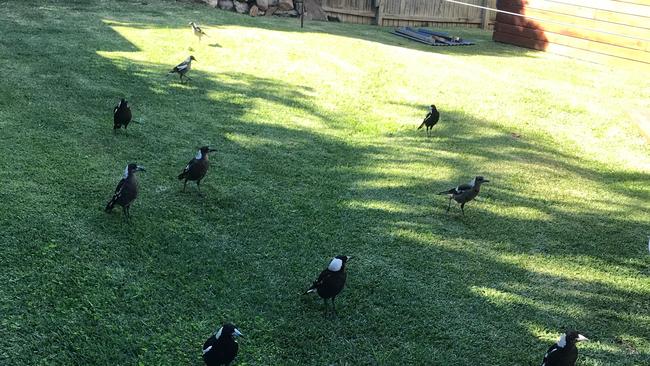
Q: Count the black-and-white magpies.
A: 10